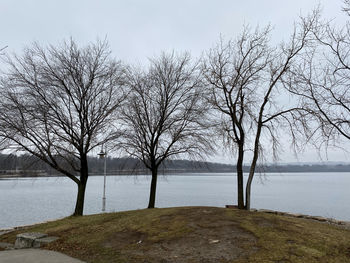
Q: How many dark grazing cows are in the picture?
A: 0